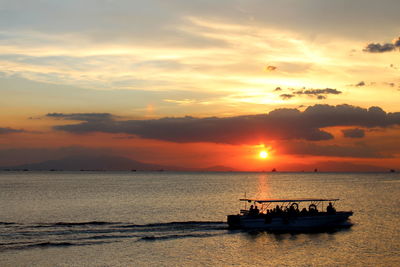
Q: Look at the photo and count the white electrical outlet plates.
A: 0